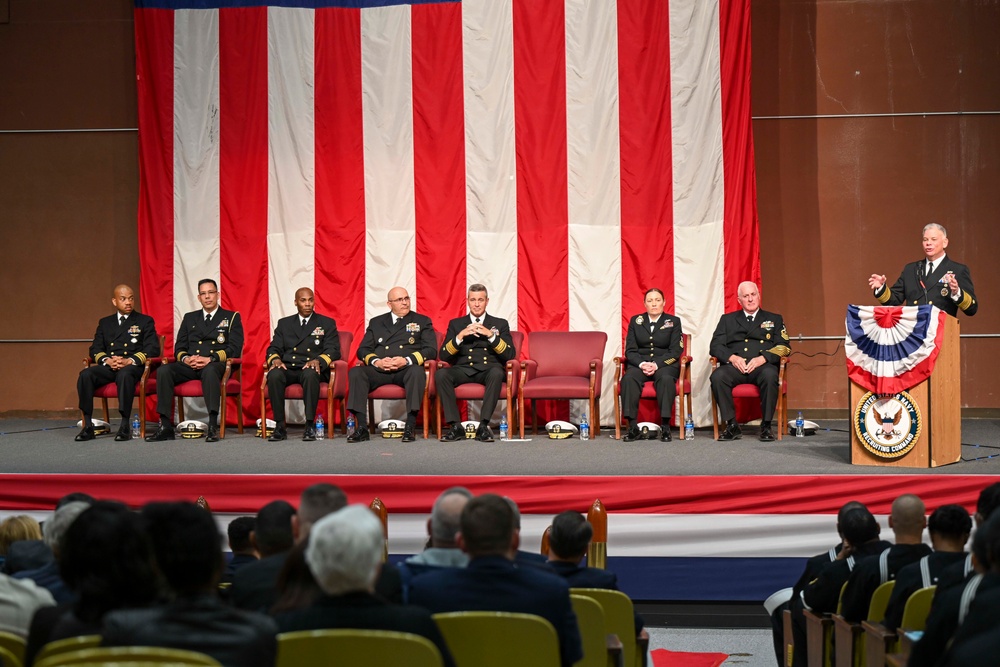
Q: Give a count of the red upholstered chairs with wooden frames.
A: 8